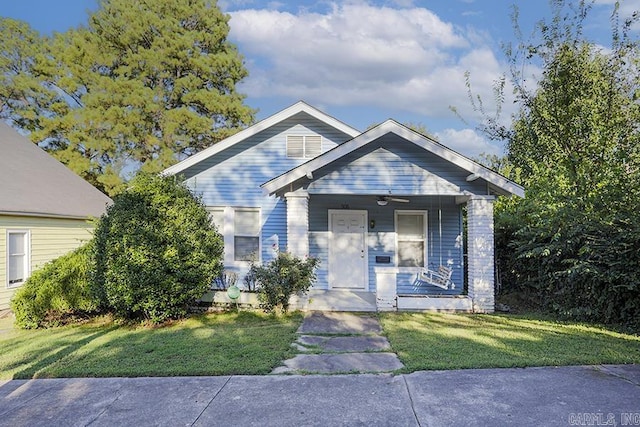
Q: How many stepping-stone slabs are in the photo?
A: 3